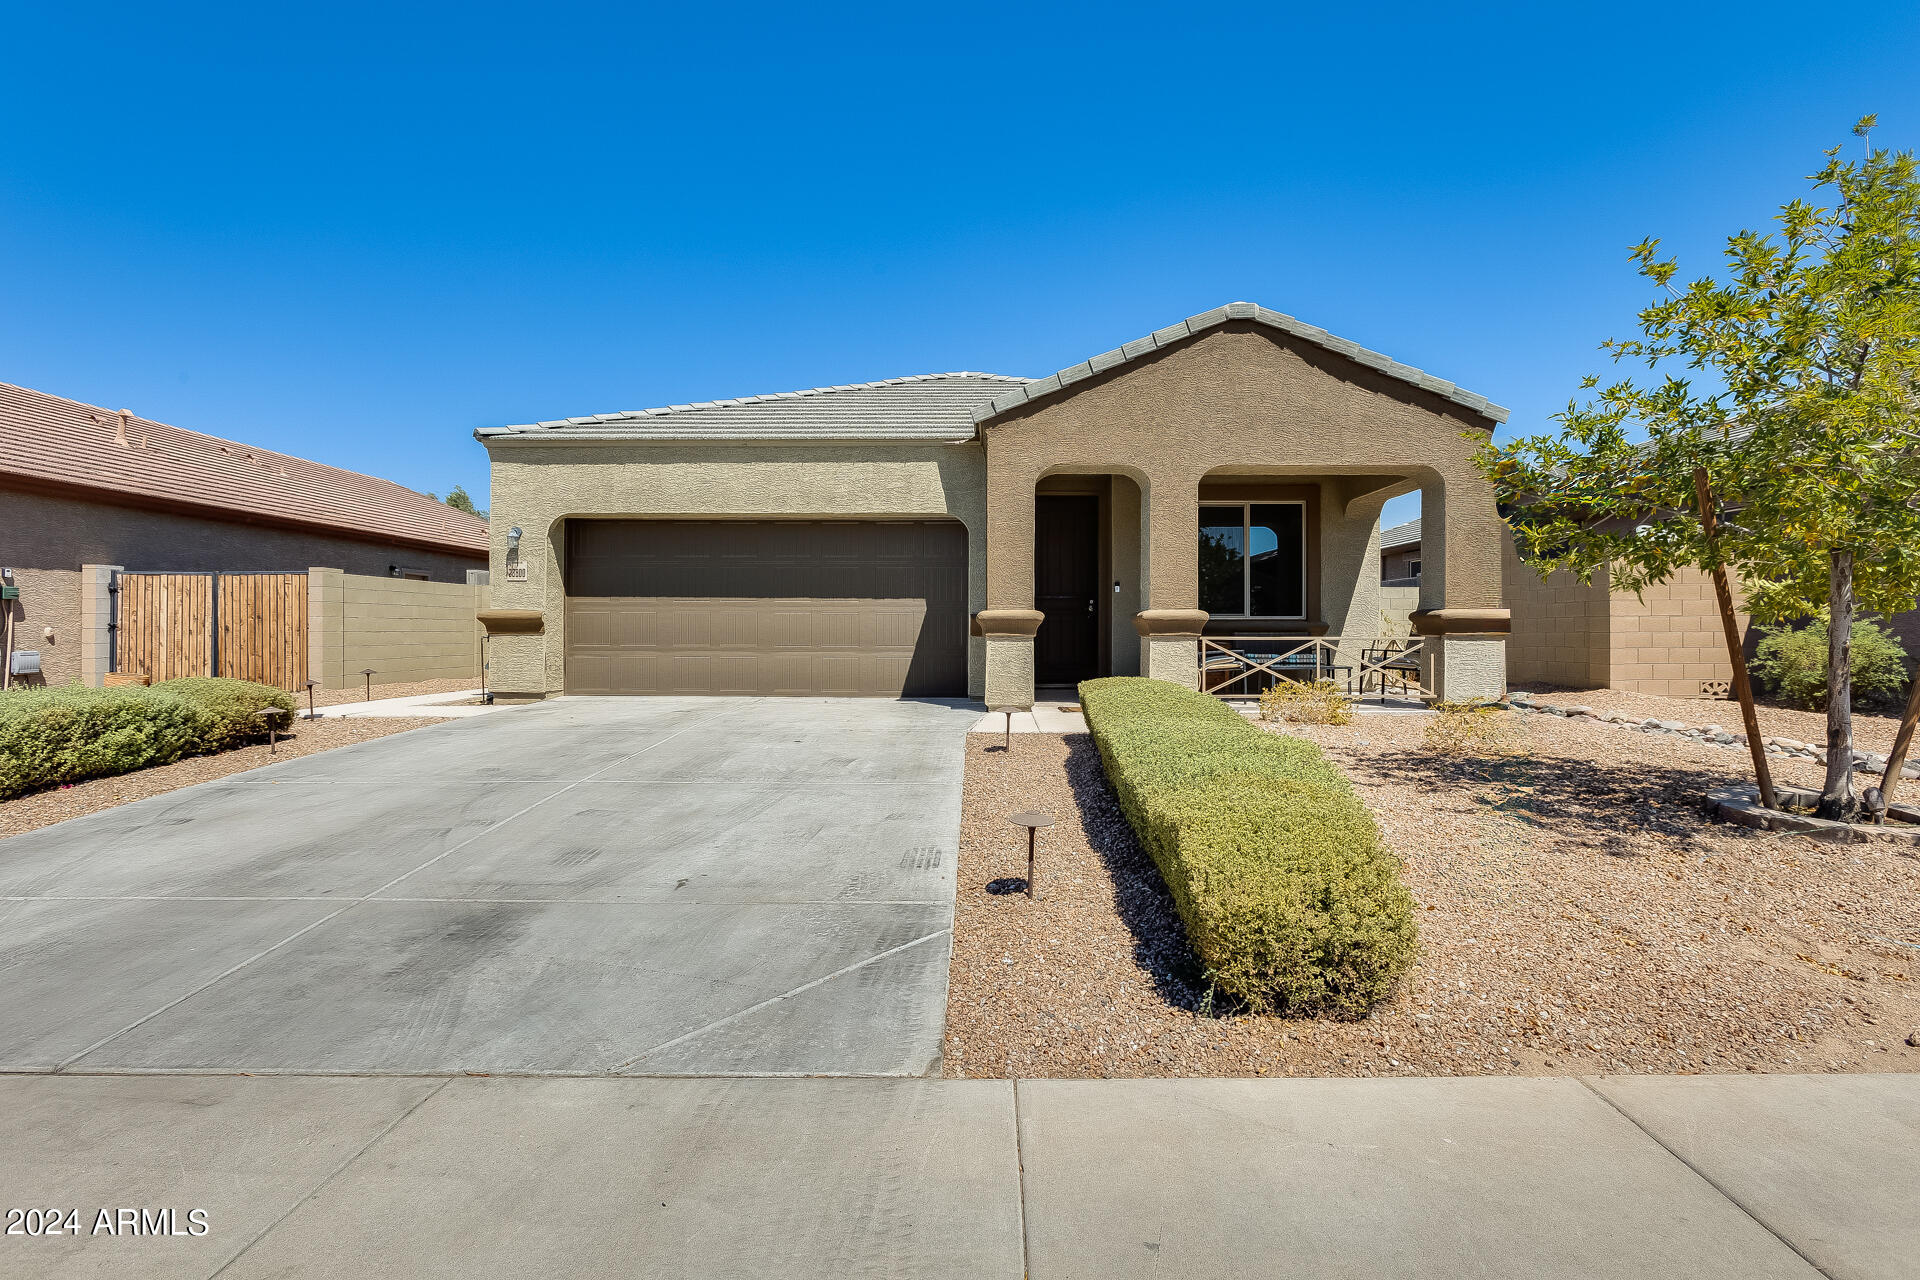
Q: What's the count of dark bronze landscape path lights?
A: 5